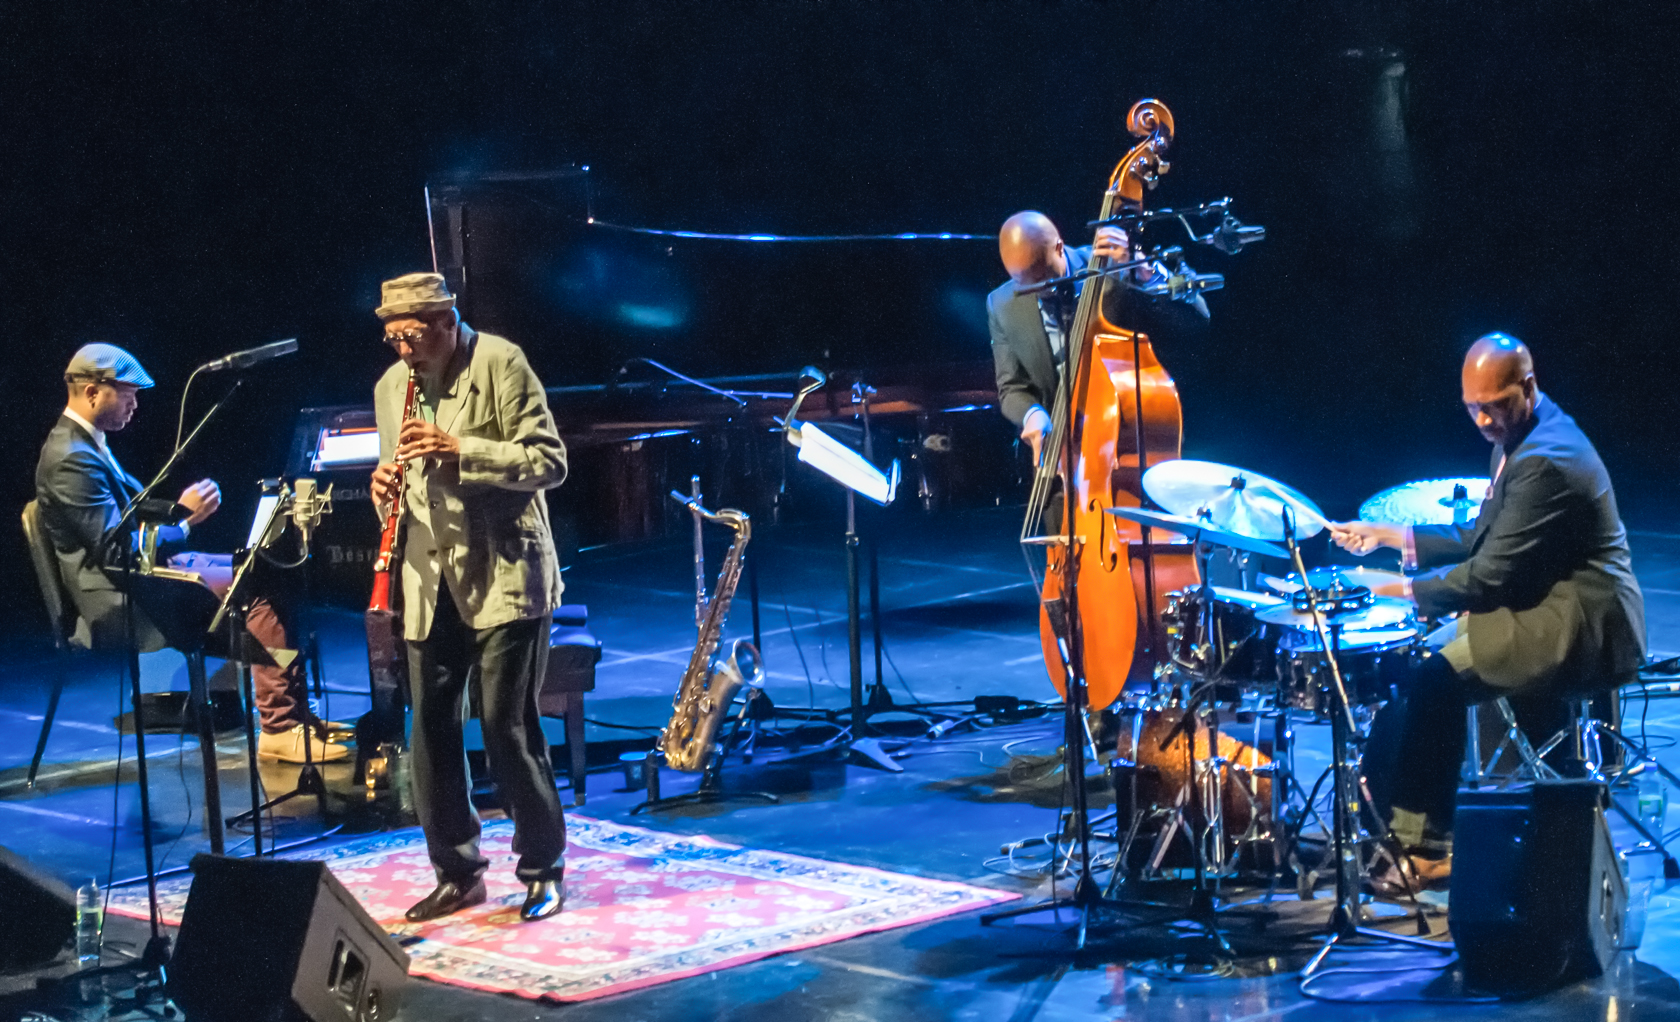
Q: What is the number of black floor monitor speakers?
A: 3